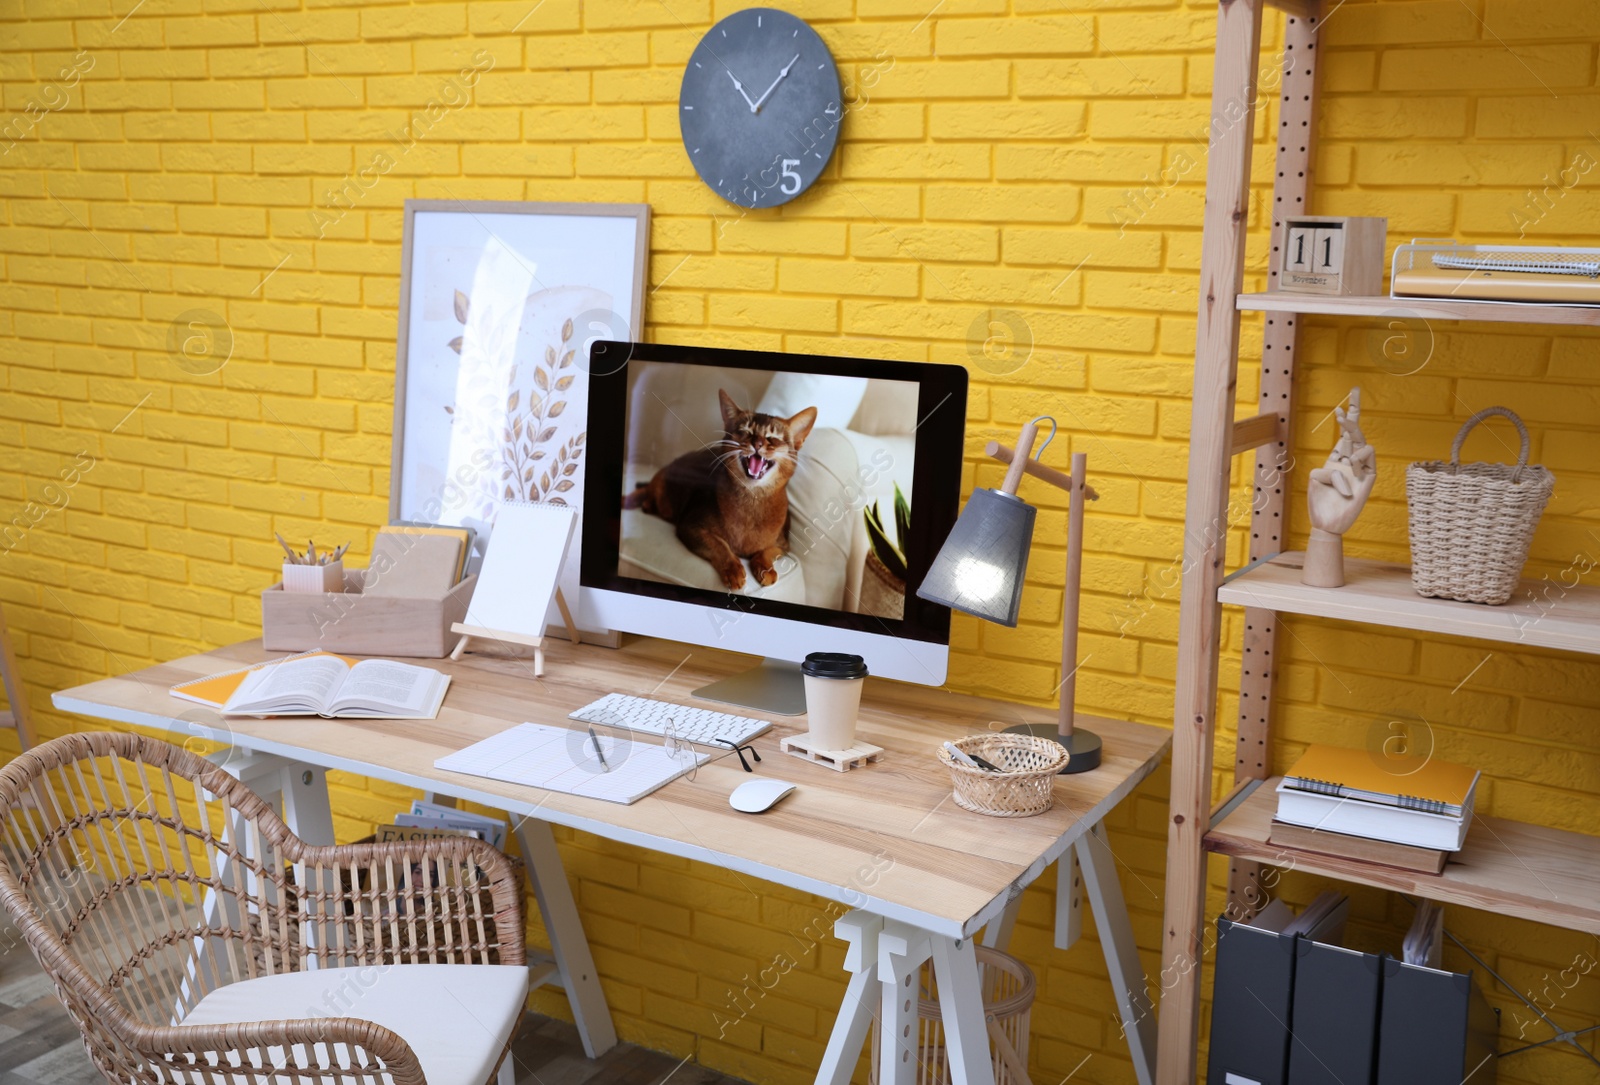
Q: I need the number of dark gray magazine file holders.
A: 3